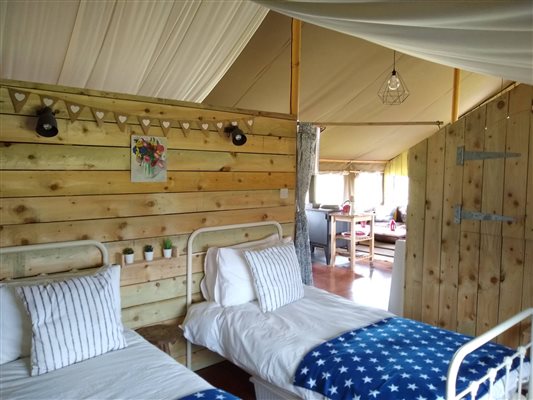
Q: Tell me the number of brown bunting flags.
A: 12